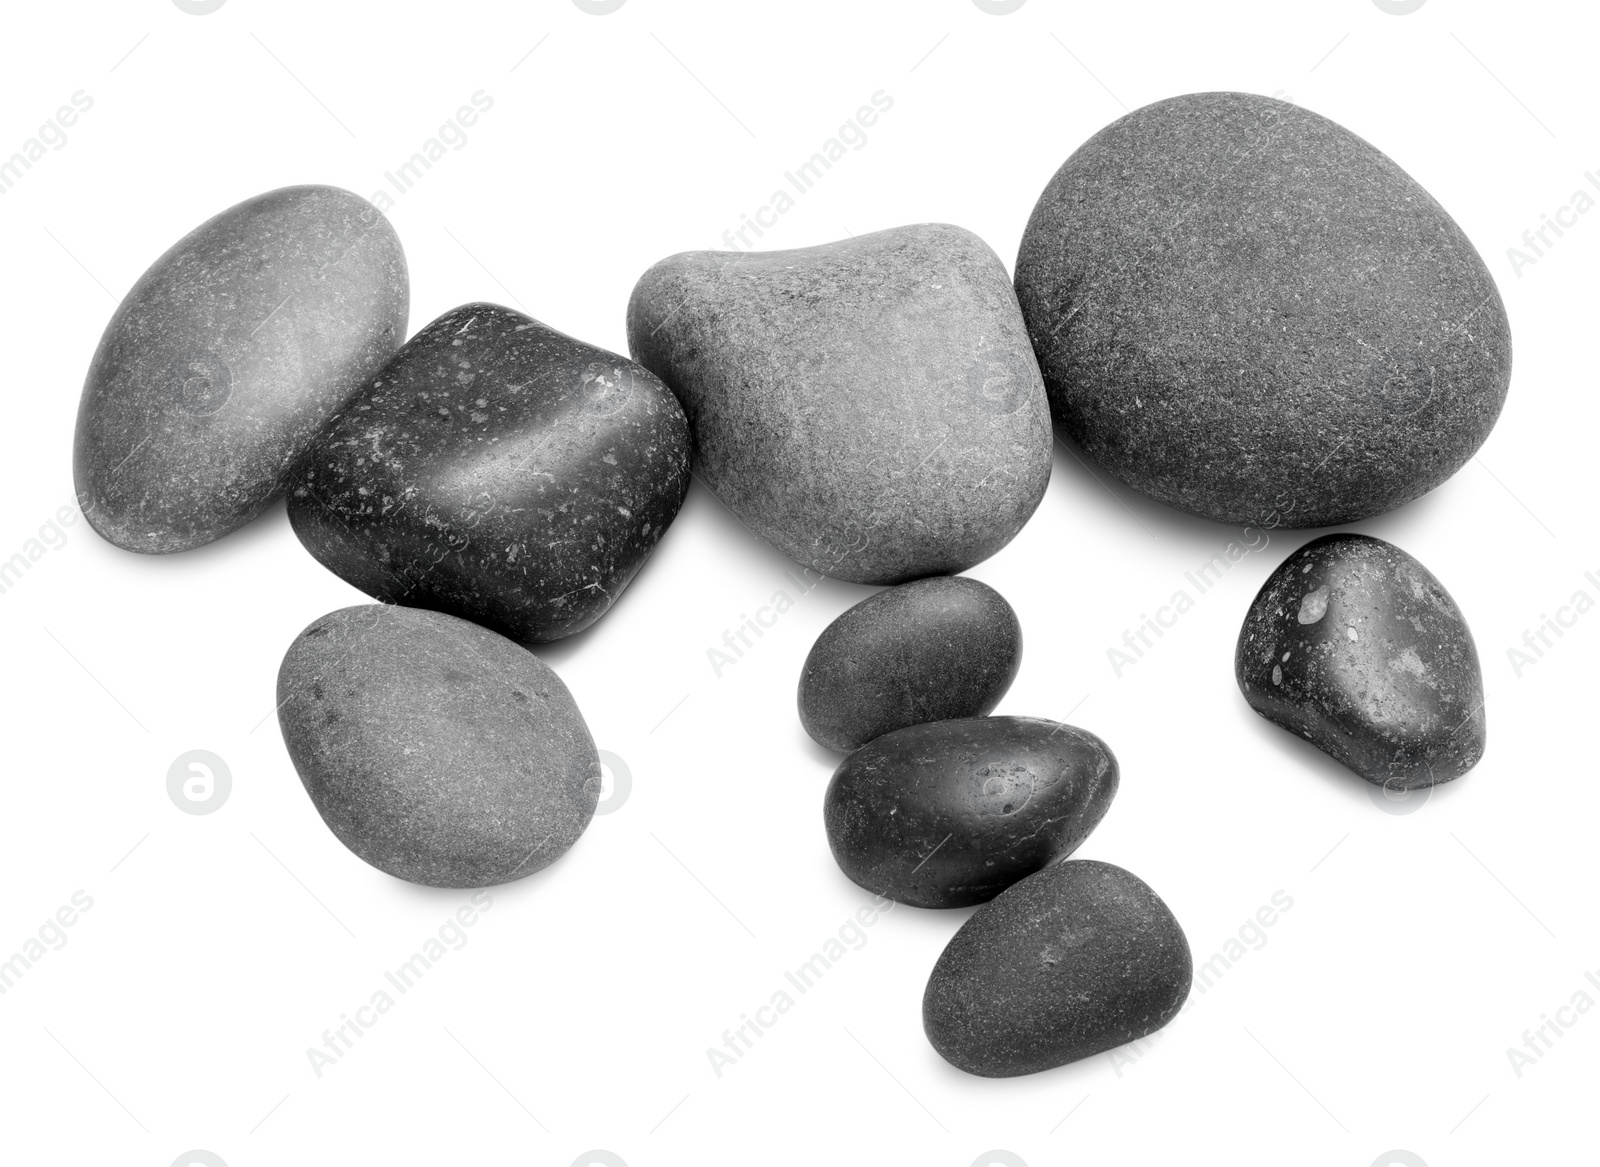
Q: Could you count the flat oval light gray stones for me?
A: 2